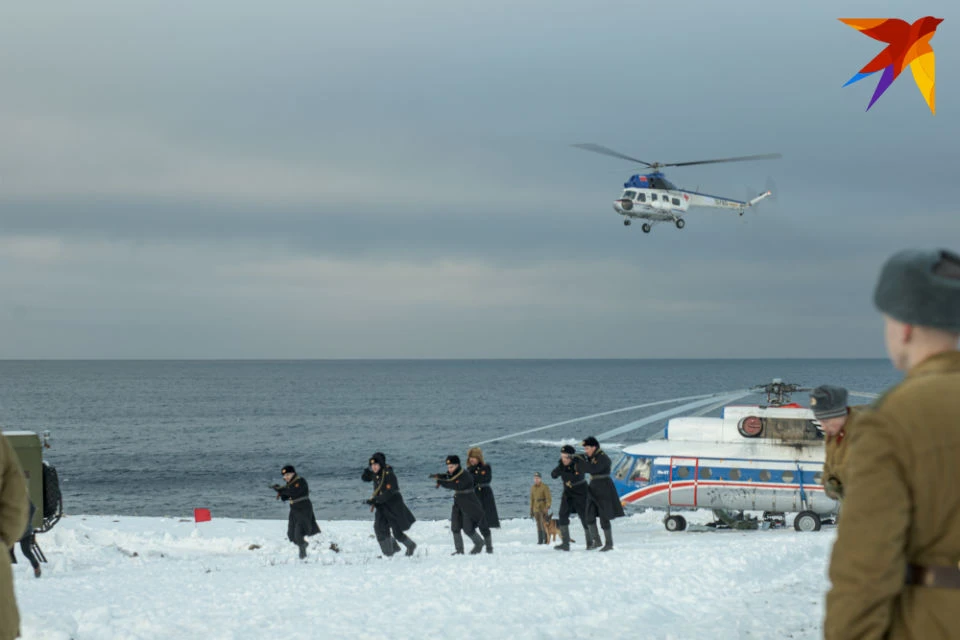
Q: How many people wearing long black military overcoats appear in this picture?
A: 6